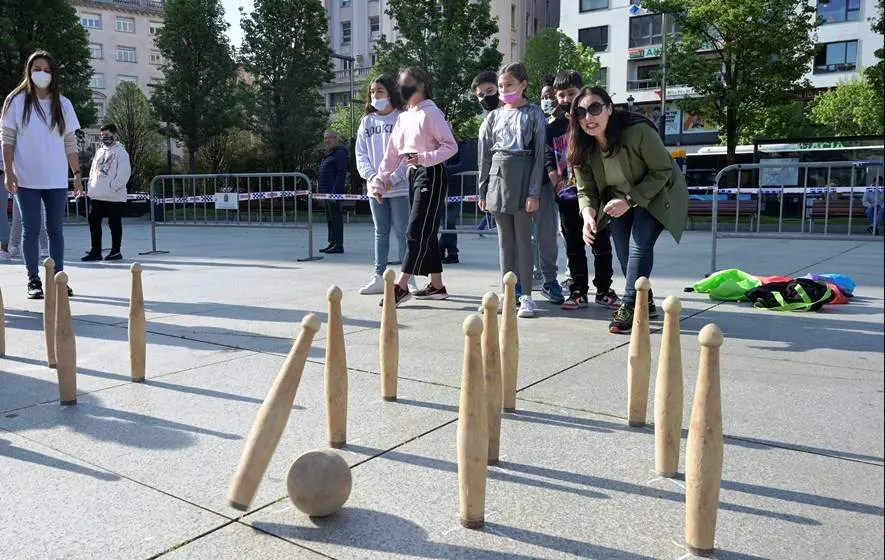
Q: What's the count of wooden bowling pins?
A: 13